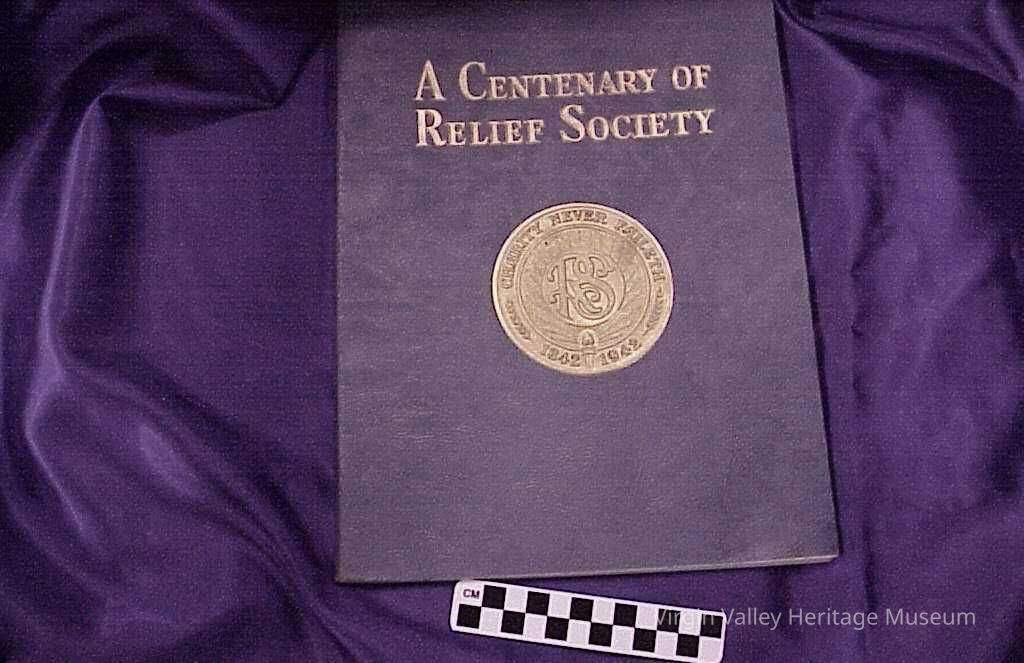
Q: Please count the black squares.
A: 12